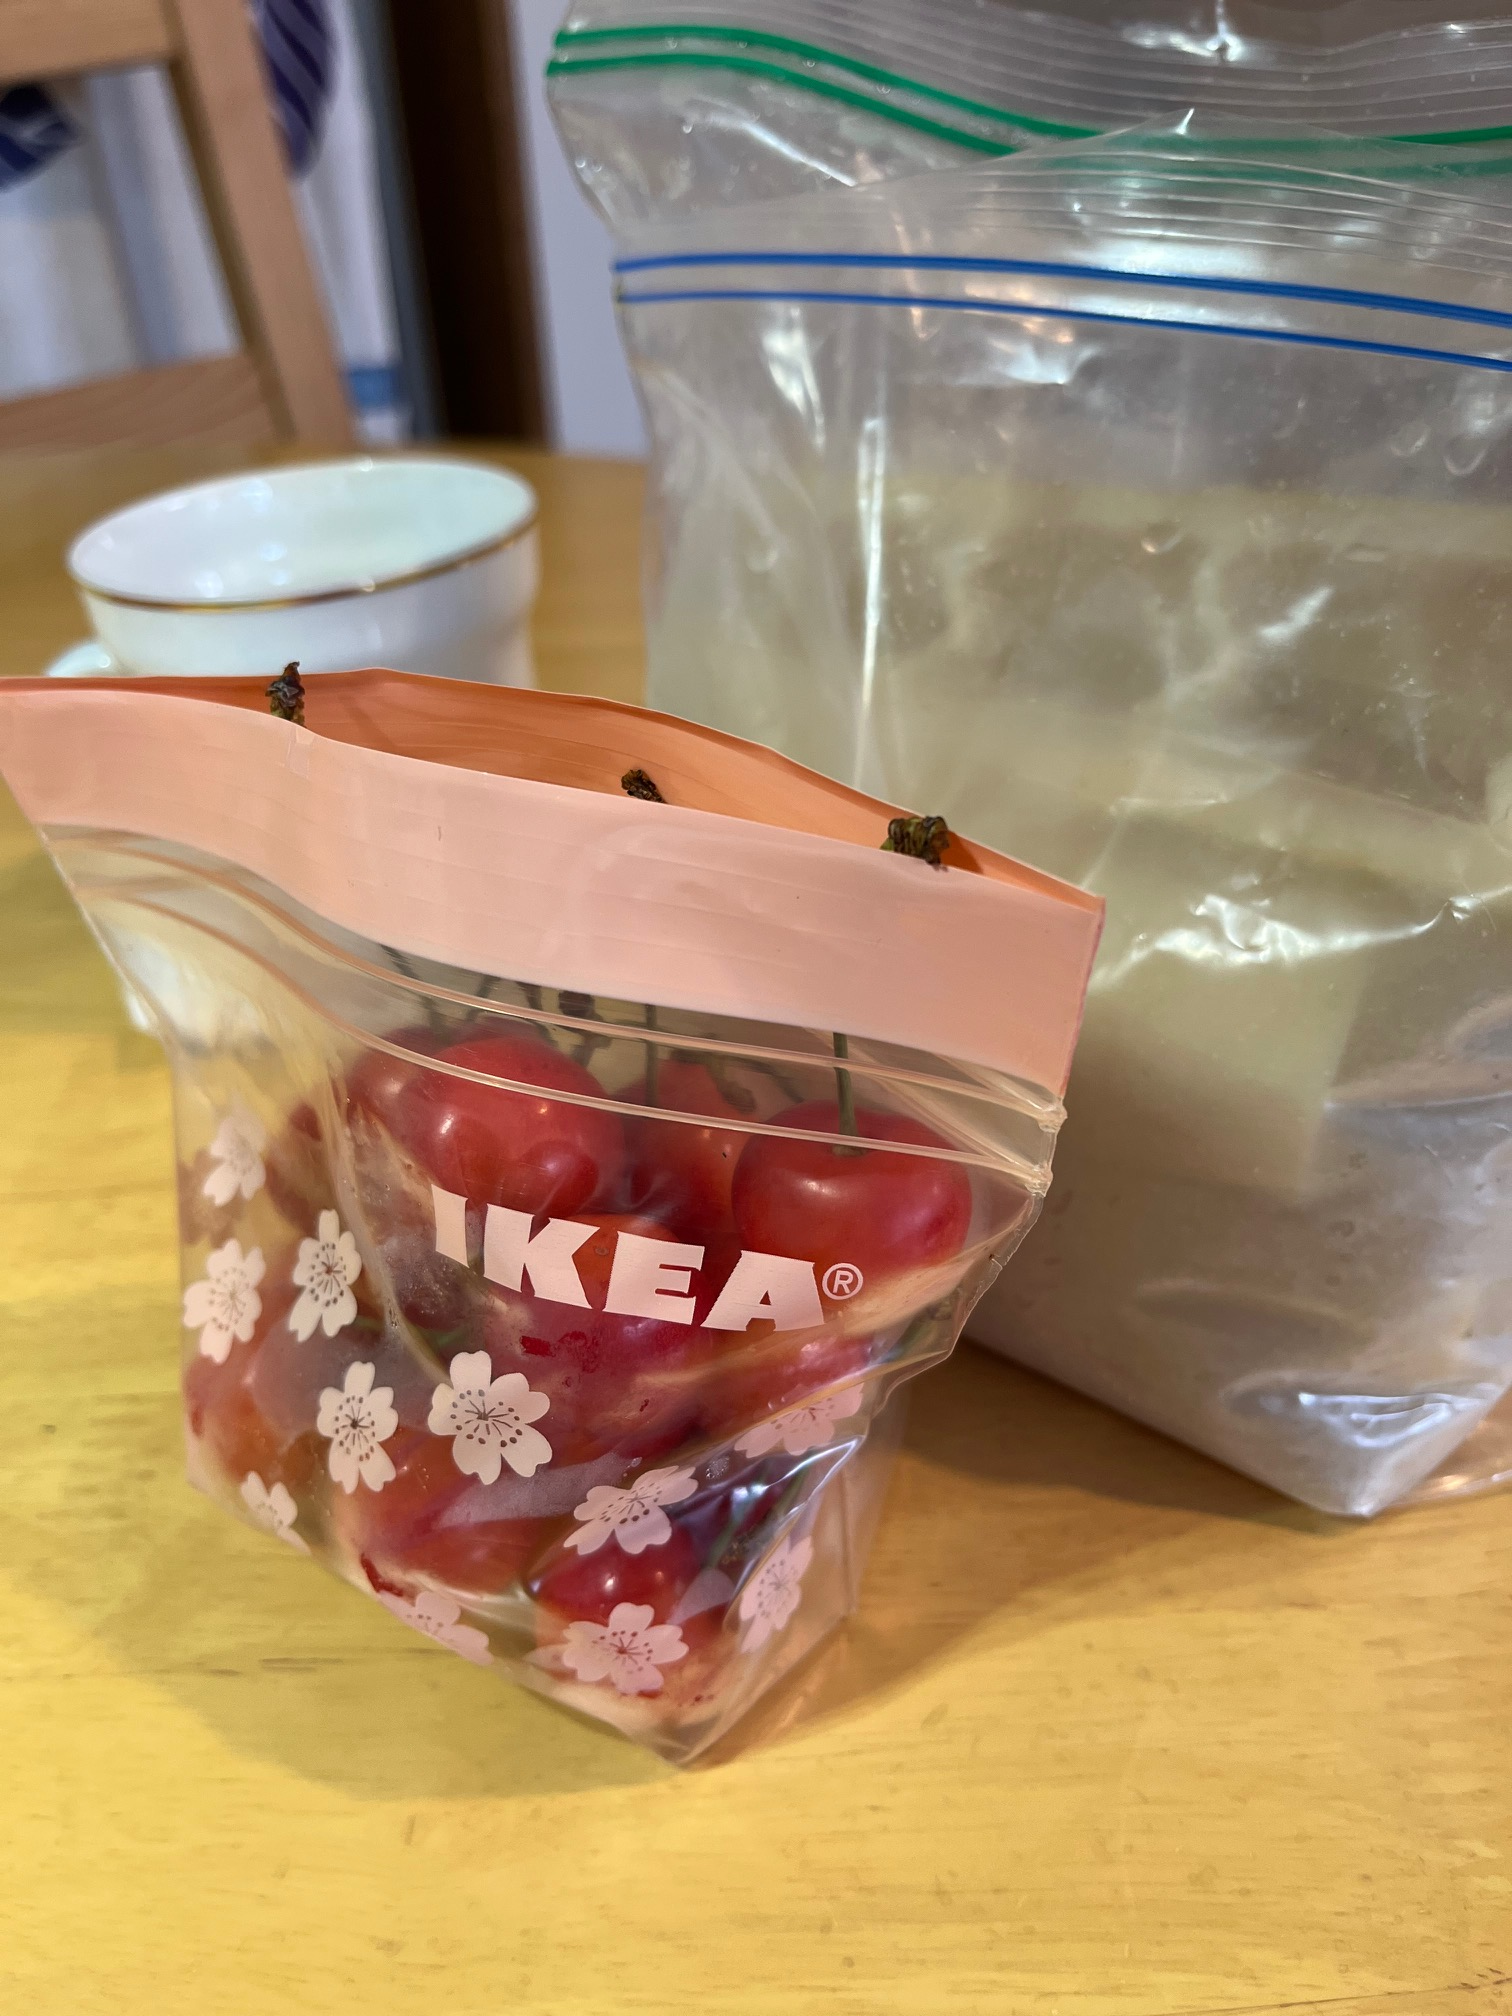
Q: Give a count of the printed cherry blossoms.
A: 11